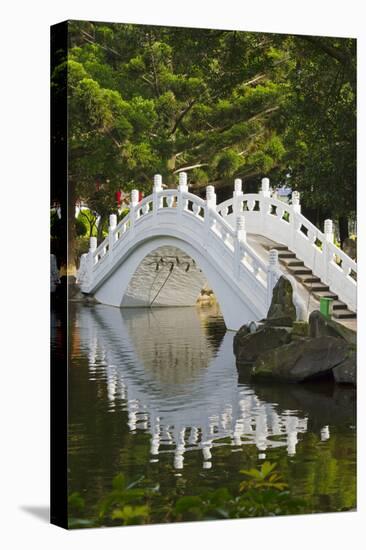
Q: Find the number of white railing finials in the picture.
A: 12